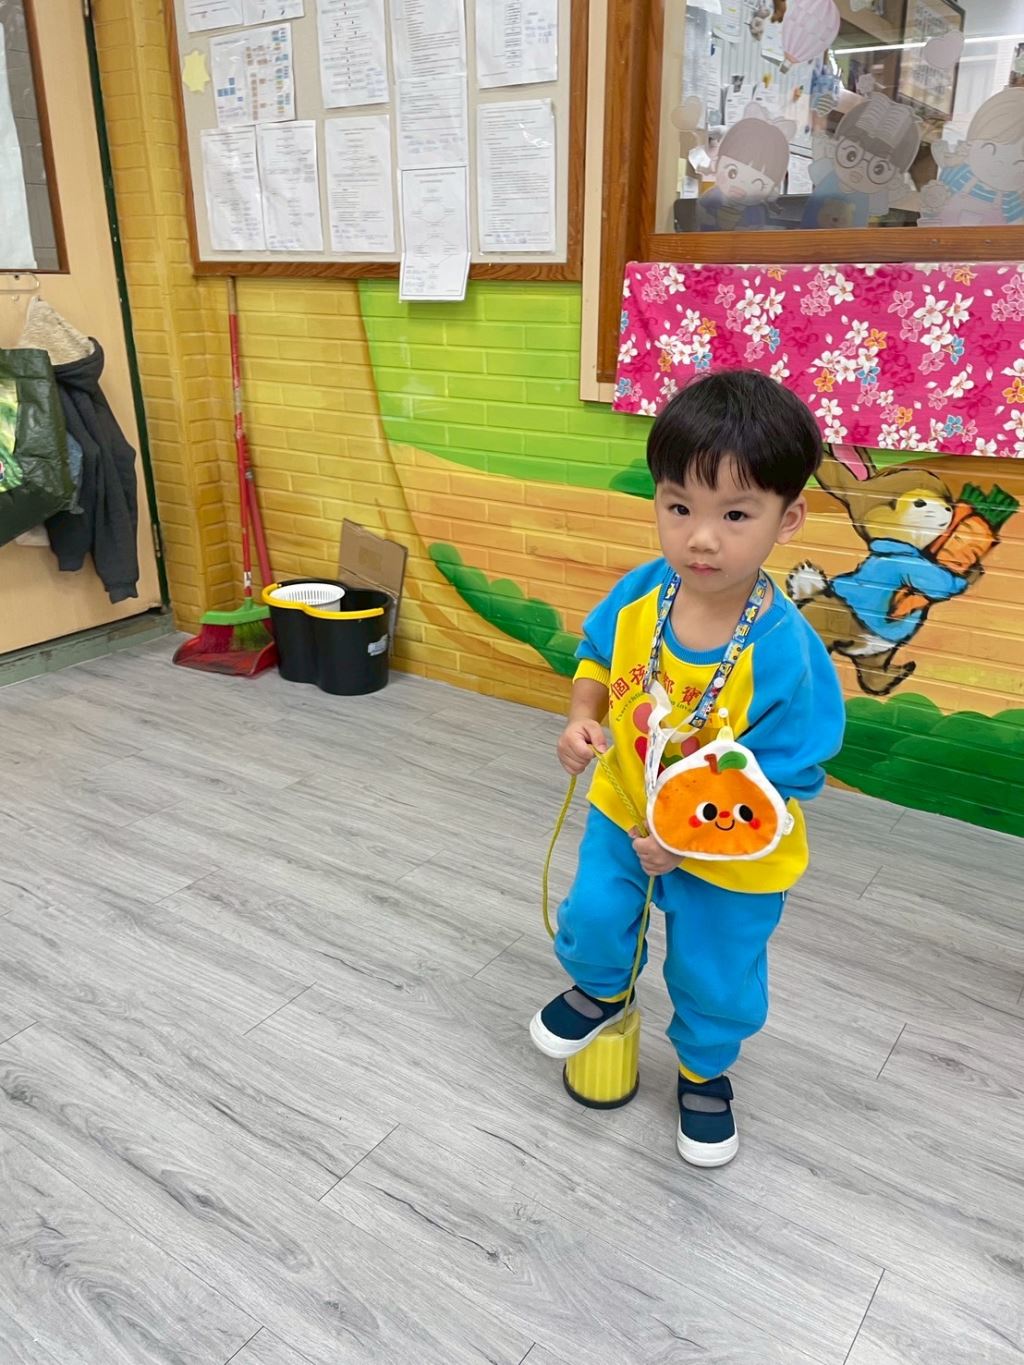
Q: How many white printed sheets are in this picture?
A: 12